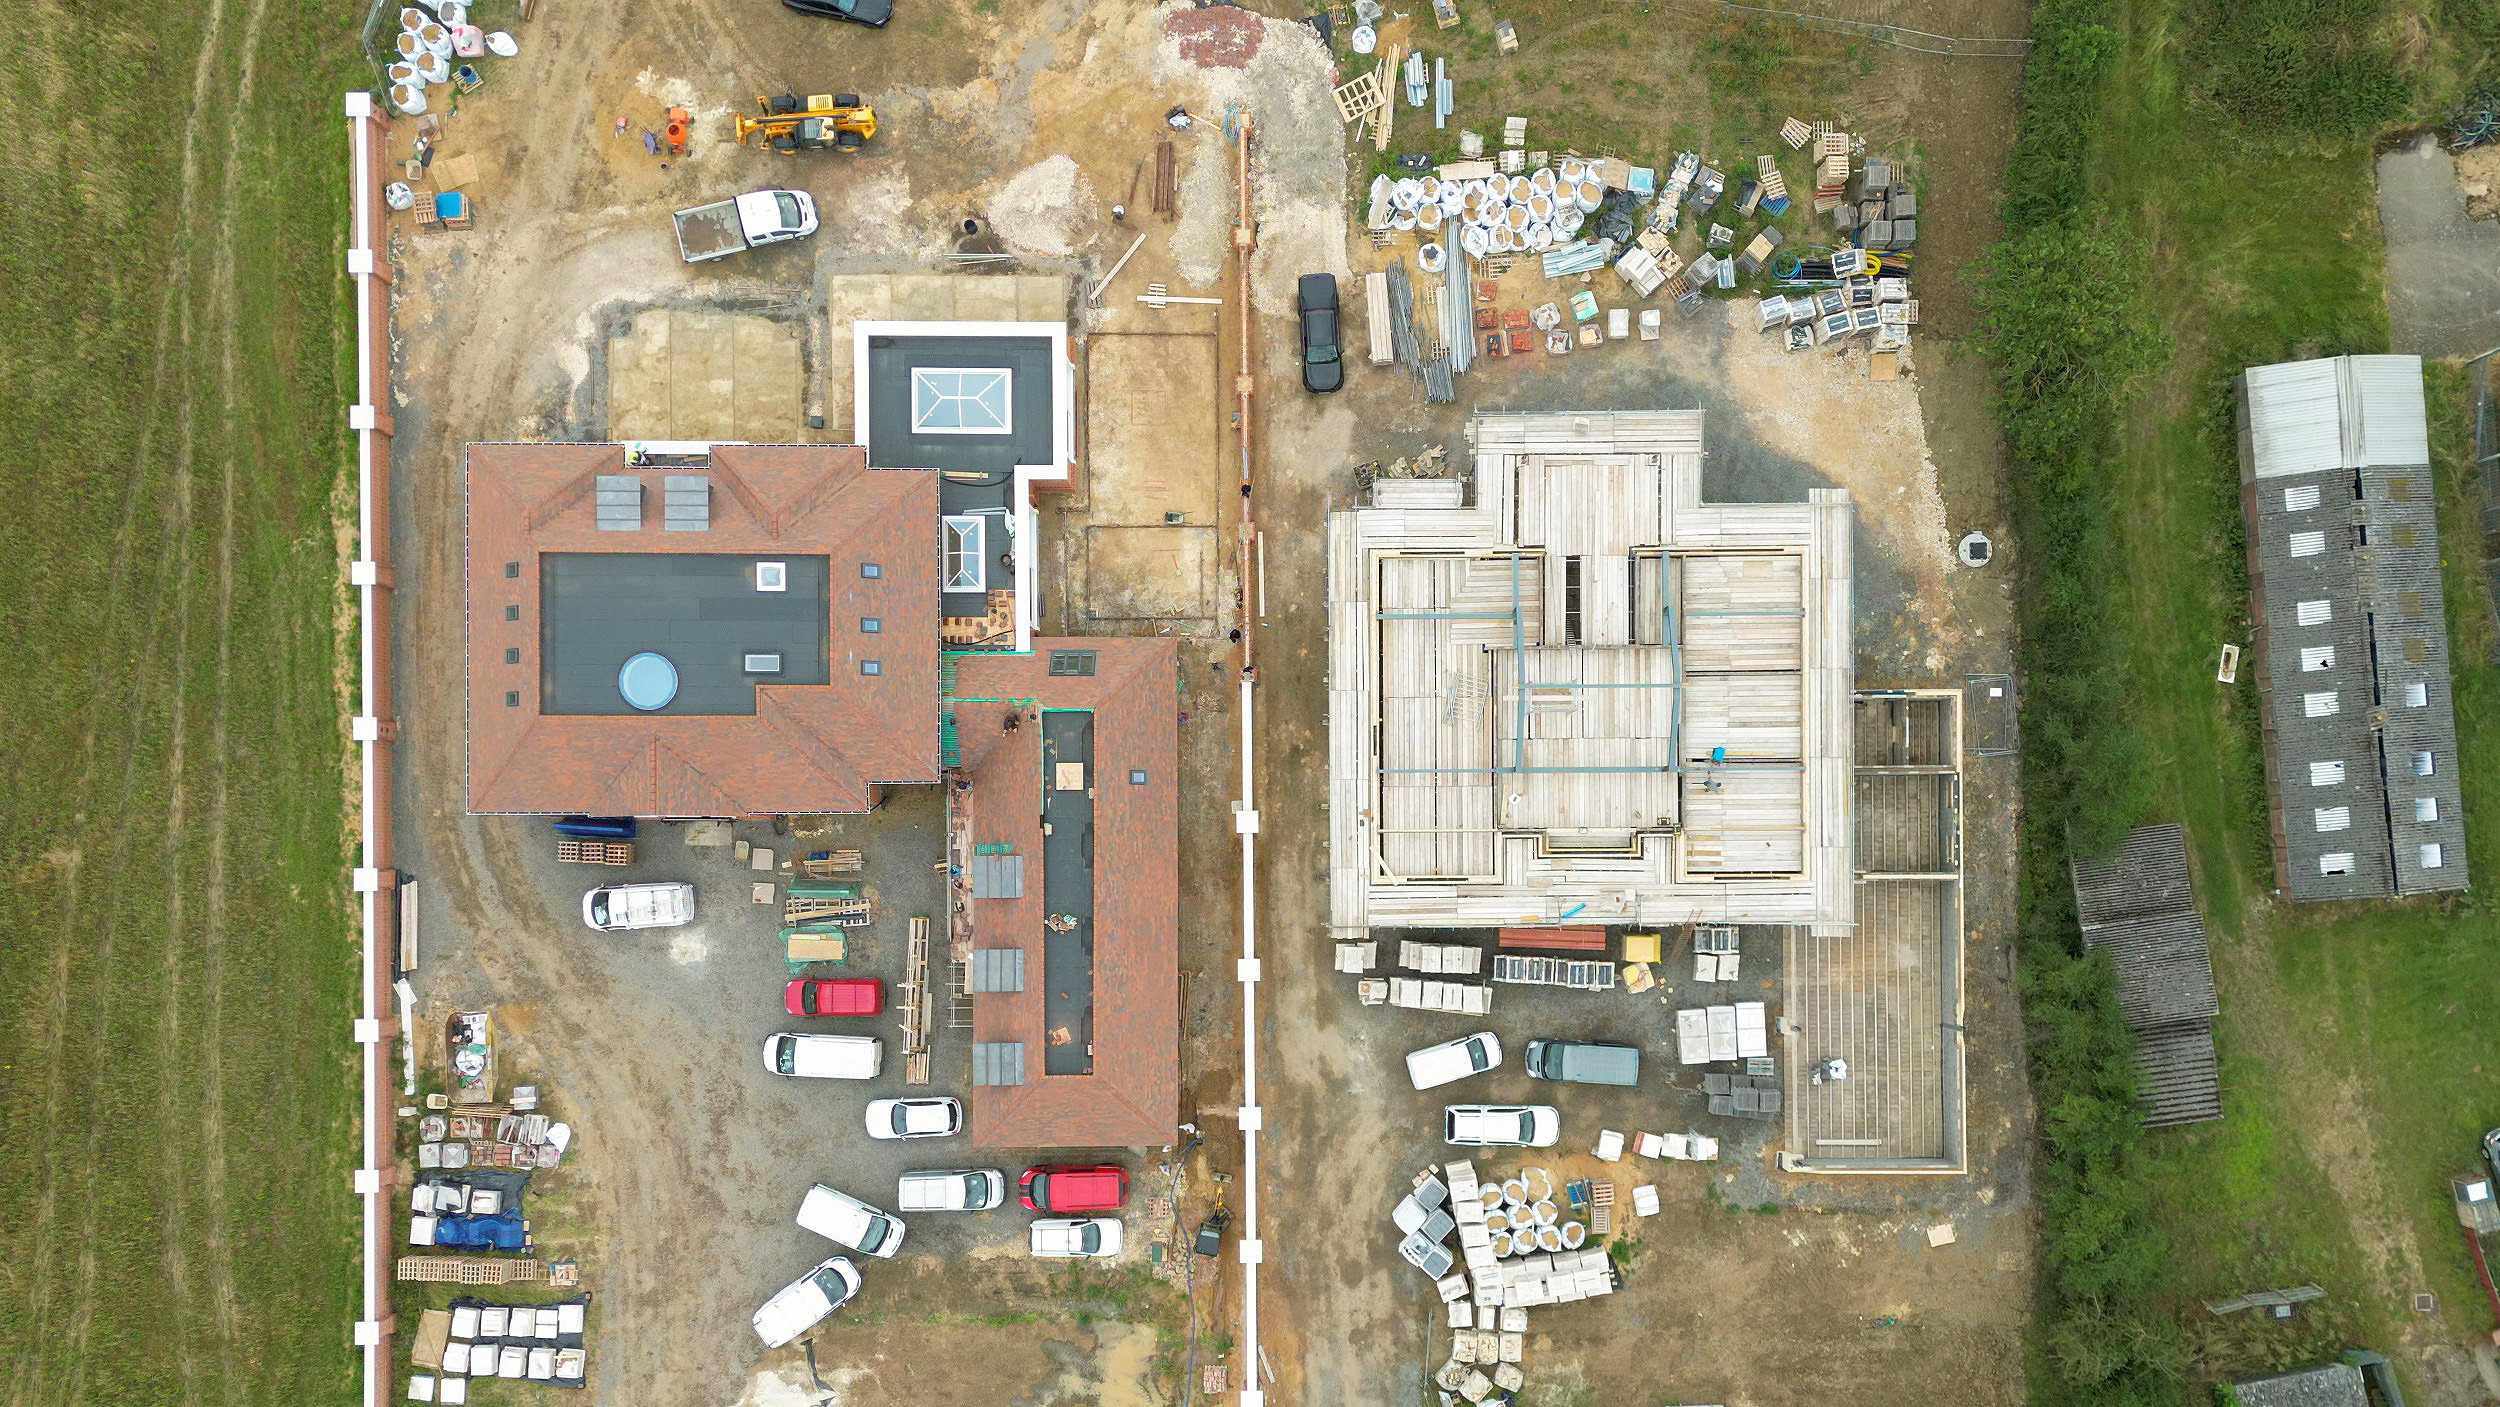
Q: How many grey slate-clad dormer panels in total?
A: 5